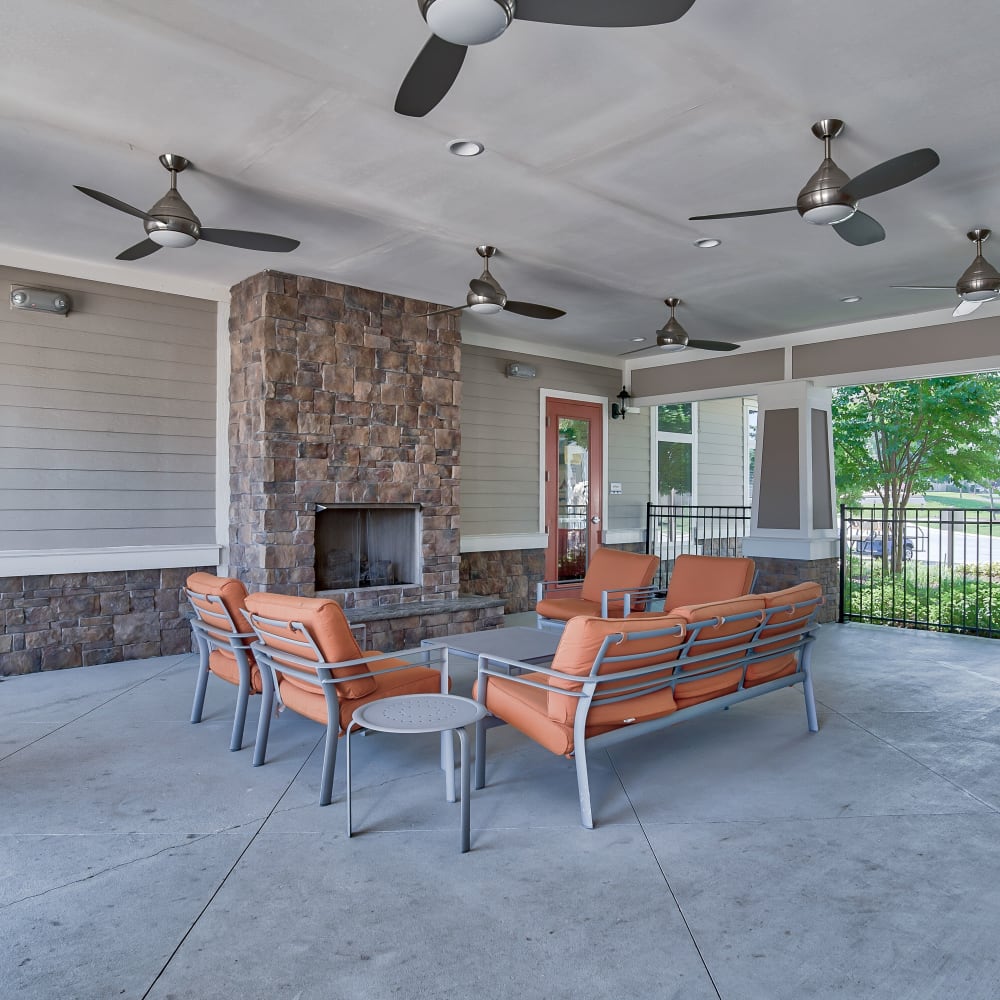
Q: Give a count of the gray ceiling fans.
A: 6